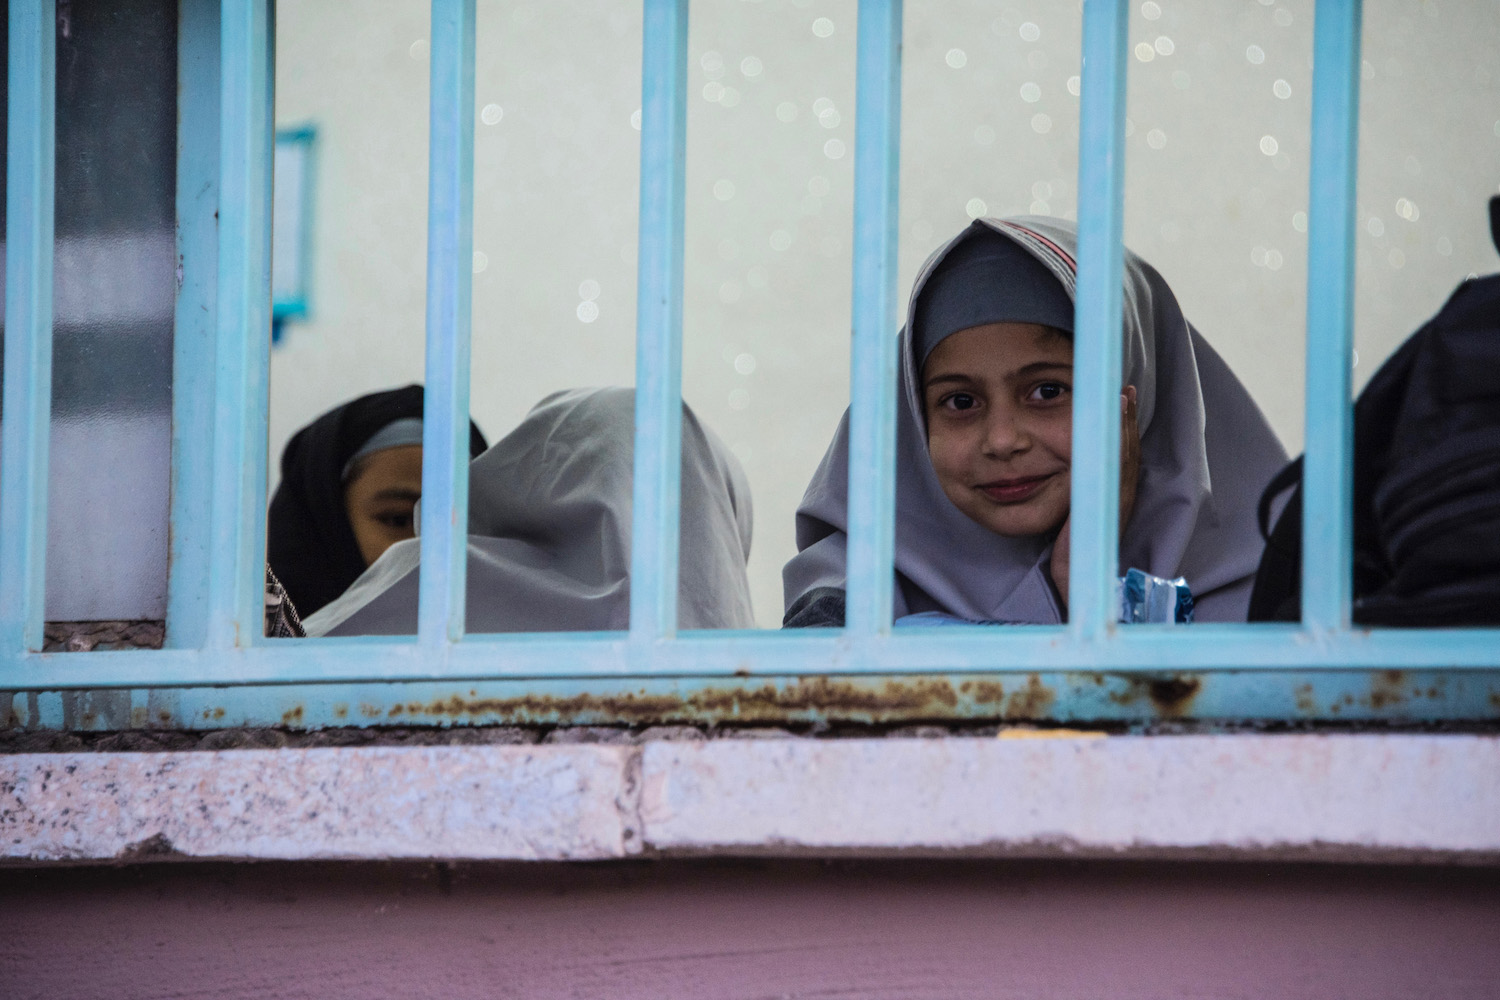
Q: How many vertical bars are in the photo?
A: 7